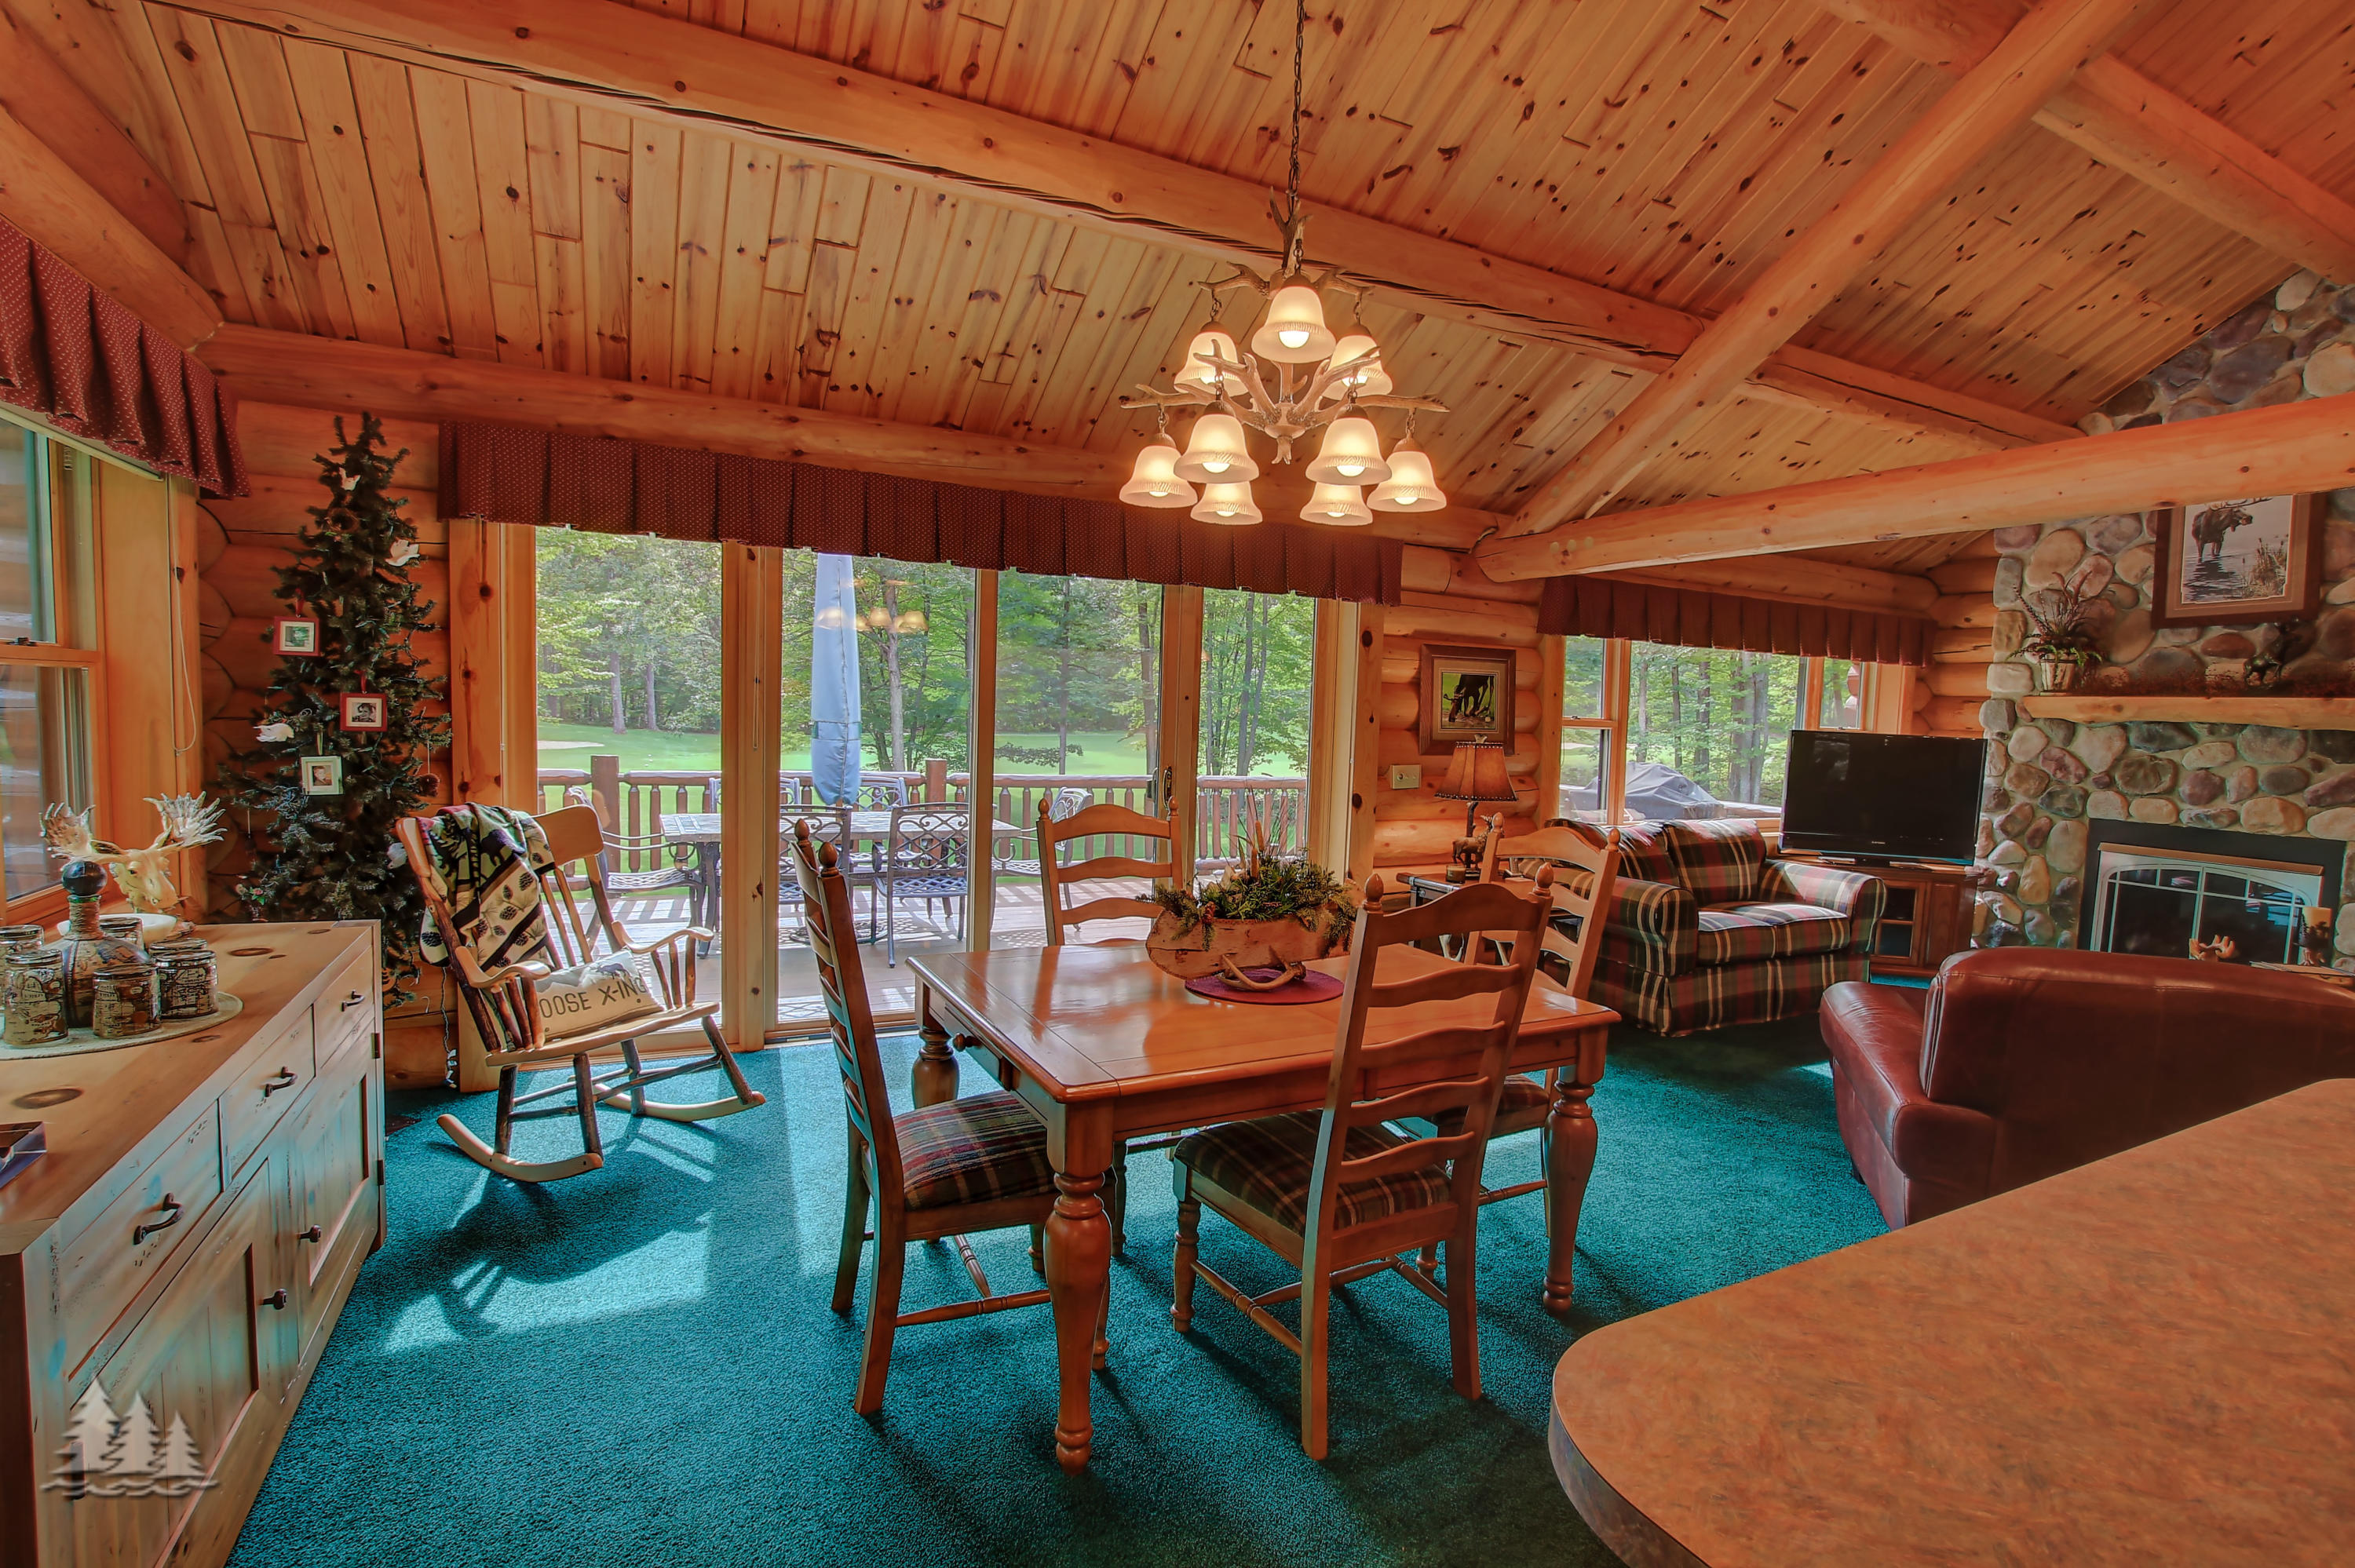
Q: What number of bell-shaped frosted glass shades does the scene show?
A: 9